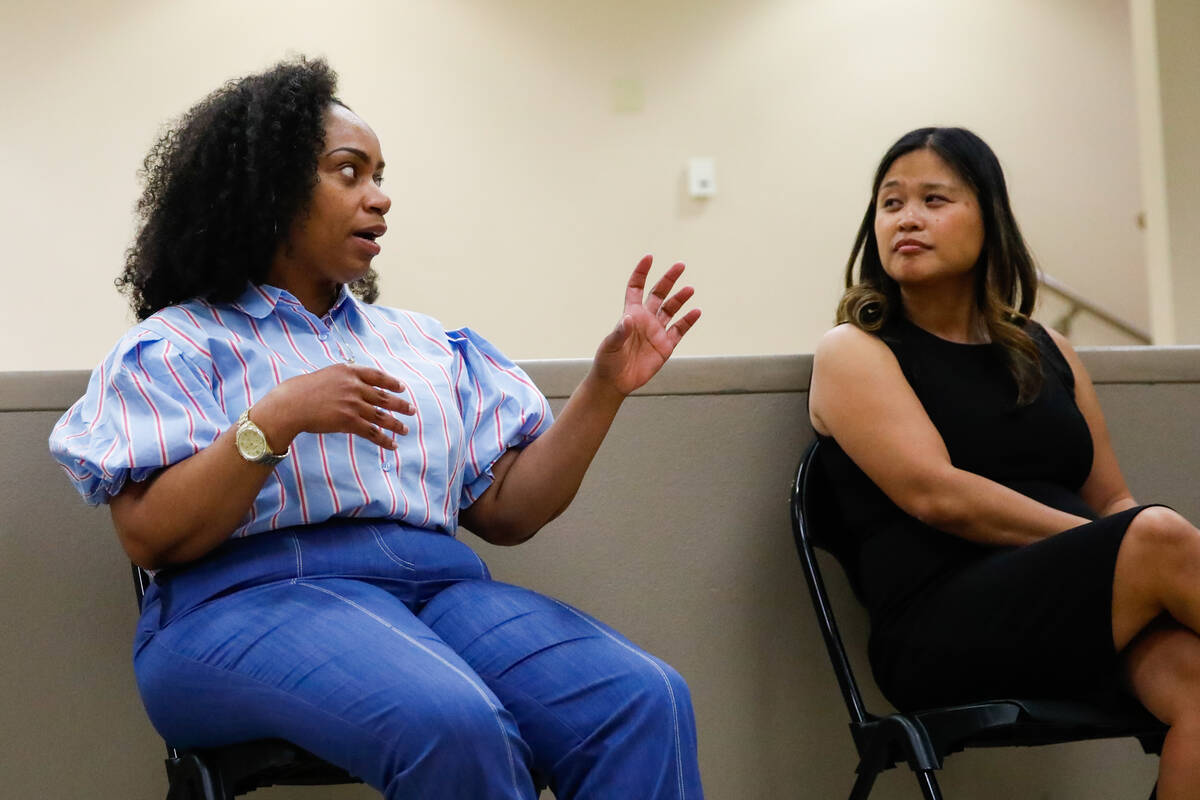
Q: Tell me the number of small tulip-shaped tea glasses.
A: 0